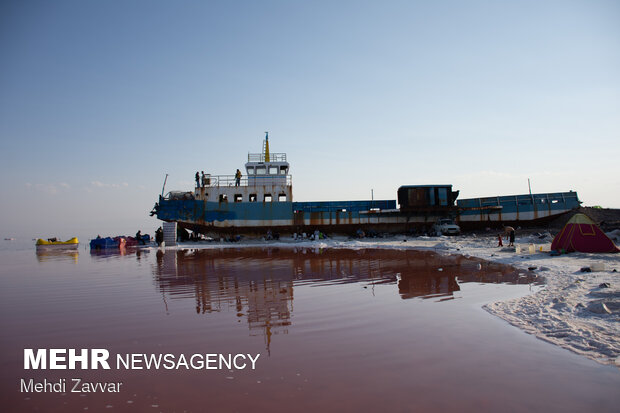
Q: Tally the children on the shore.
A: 1